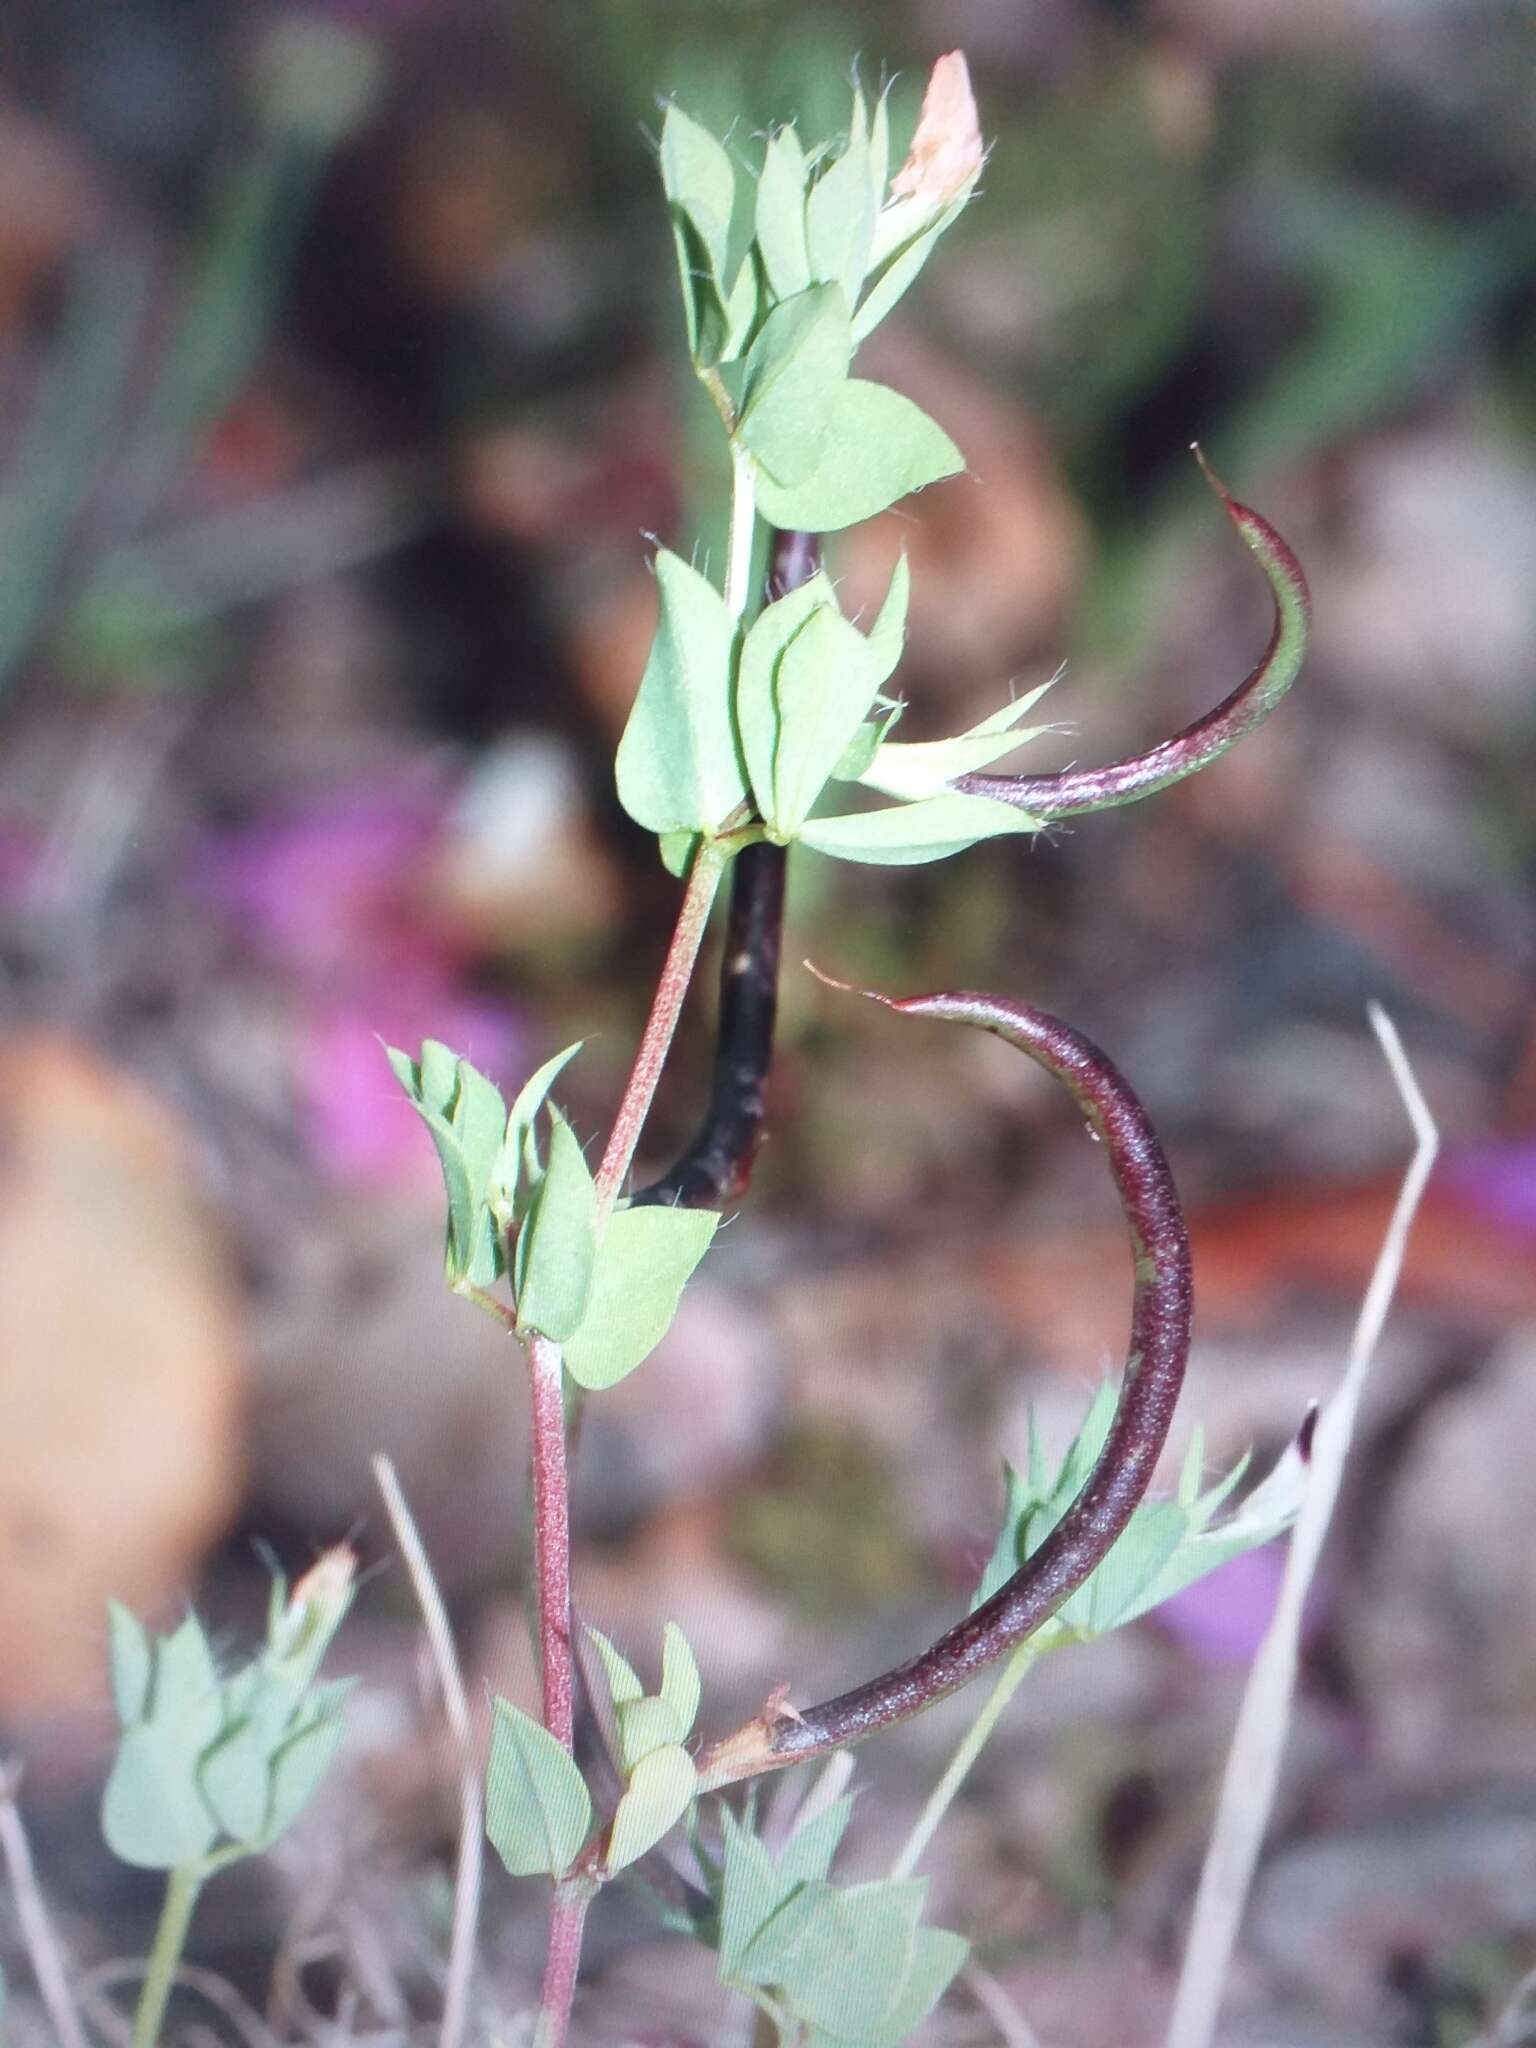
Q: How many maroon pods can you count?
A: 3